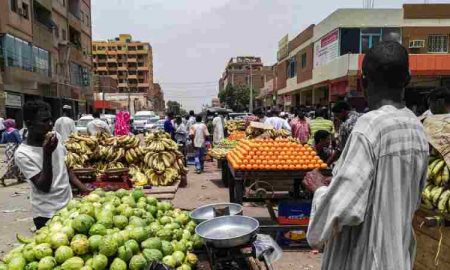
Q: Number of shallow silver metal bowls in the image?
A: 2